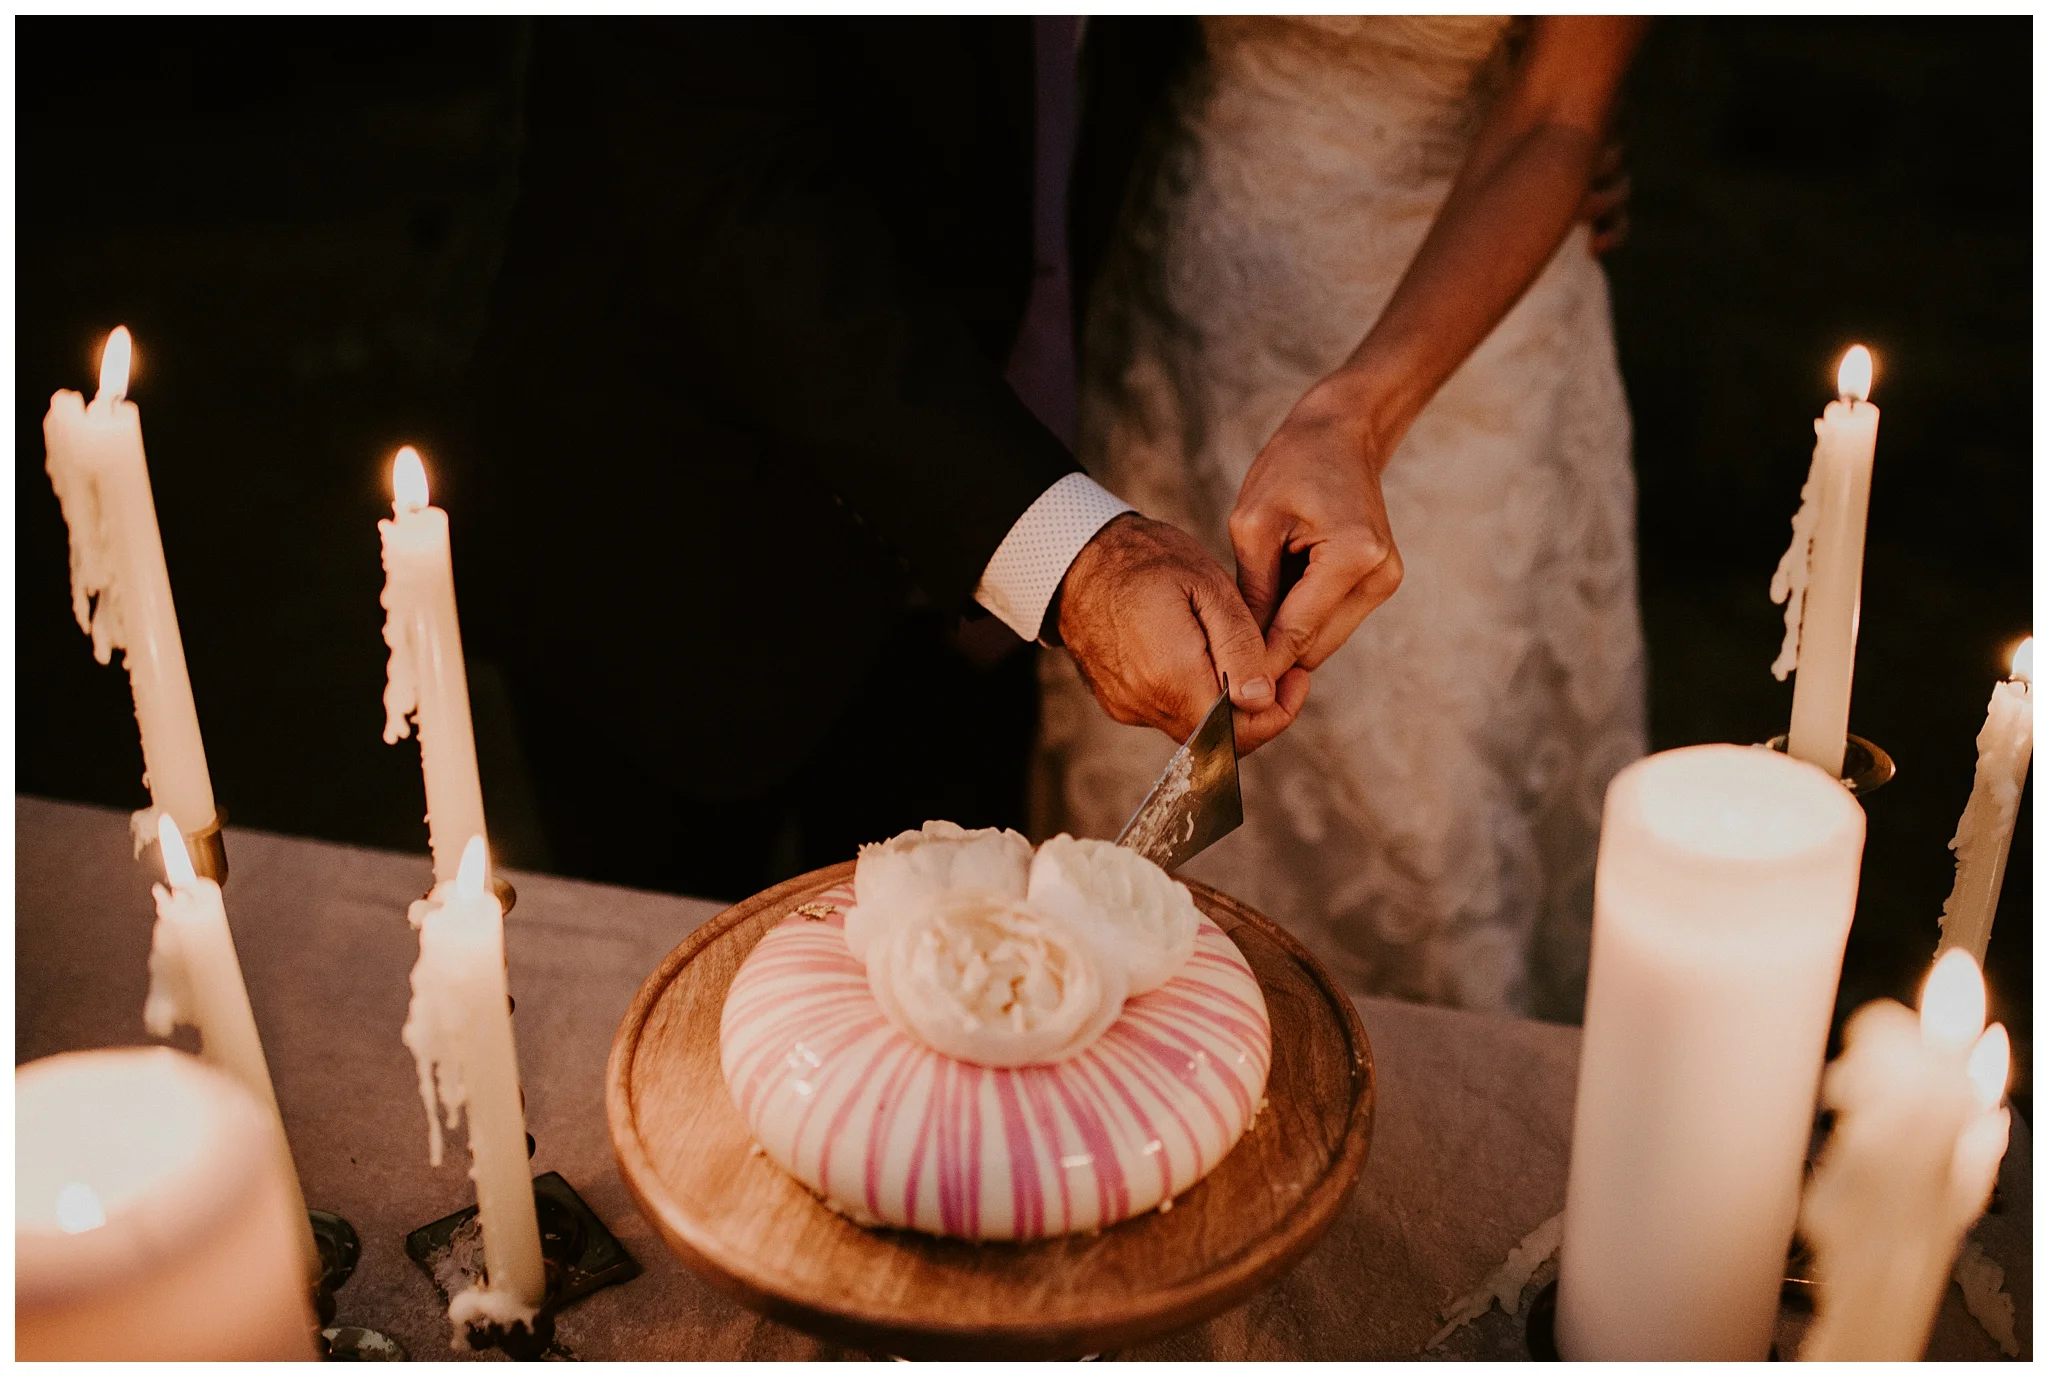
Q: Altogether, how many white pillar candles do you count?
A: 2